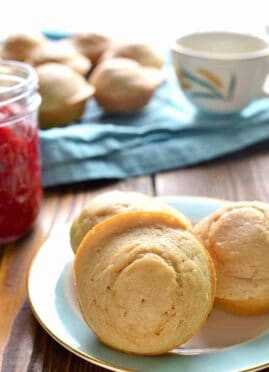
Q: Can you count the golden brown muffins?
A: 9